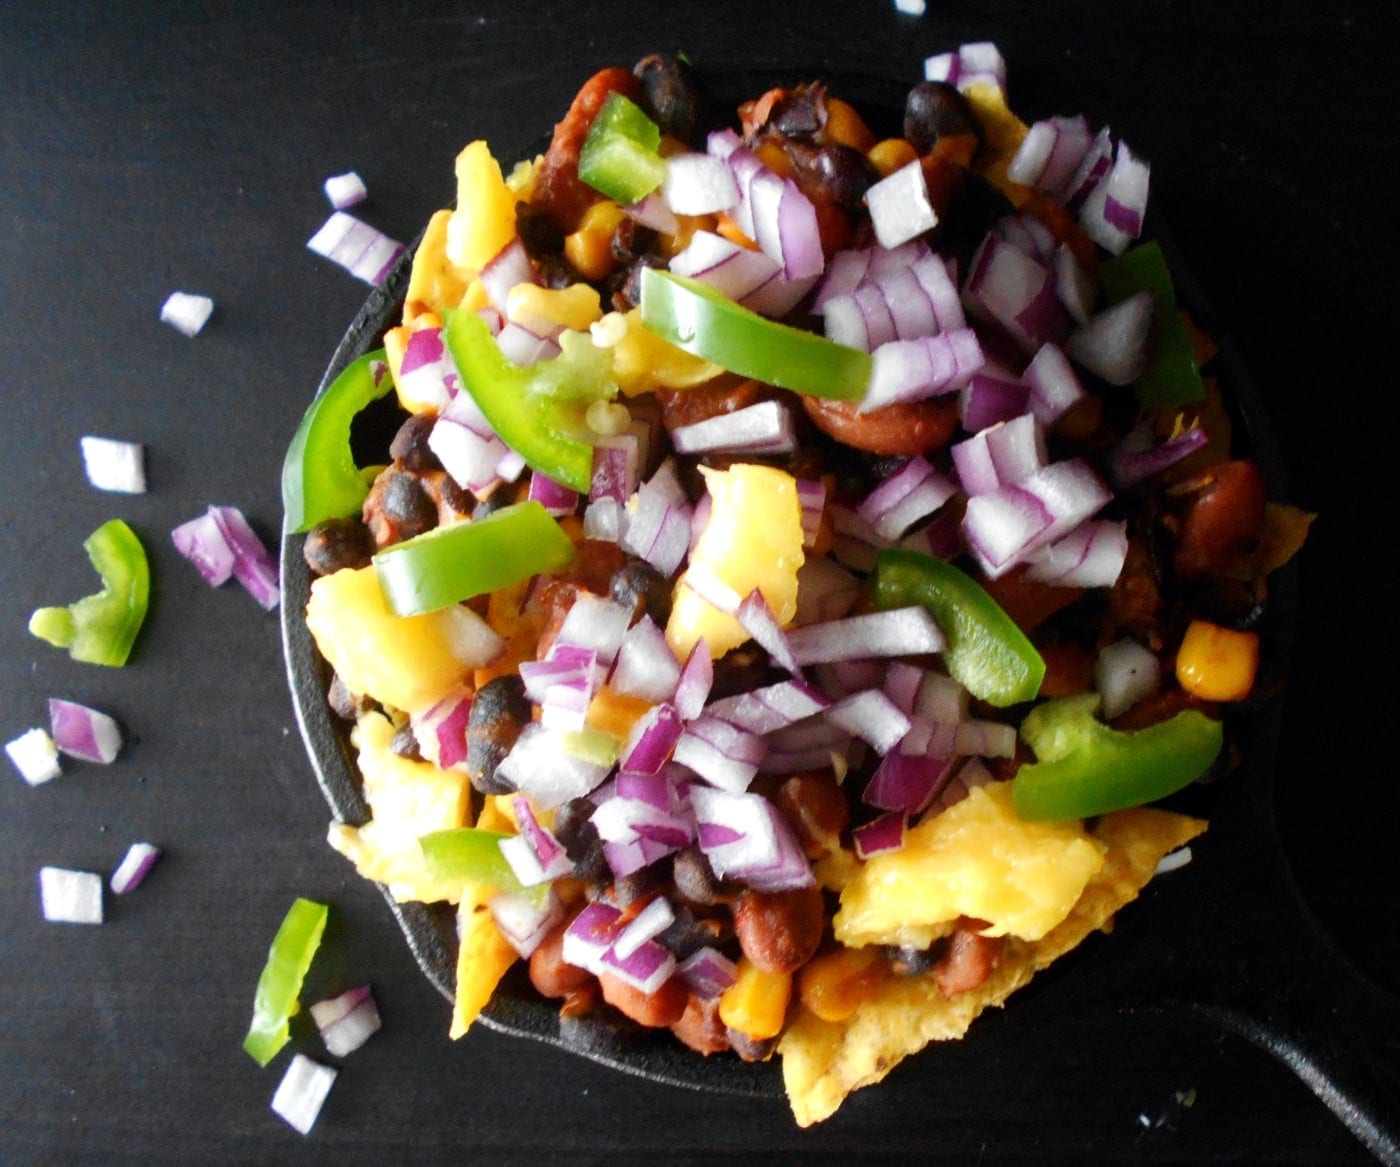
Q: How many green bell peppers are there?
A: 11